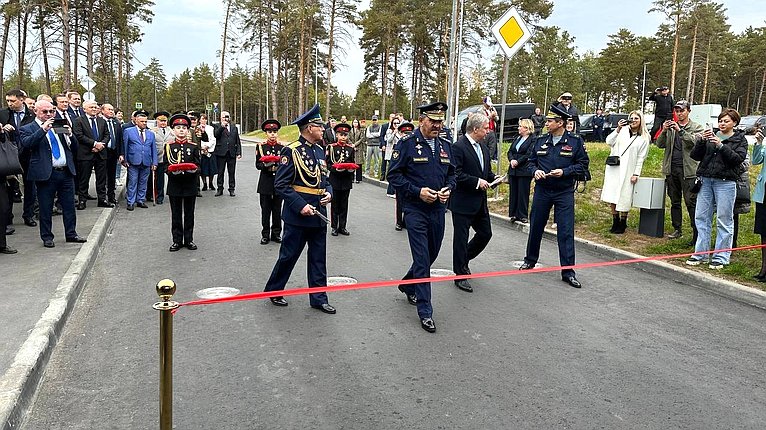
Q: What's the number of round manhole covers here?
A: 4